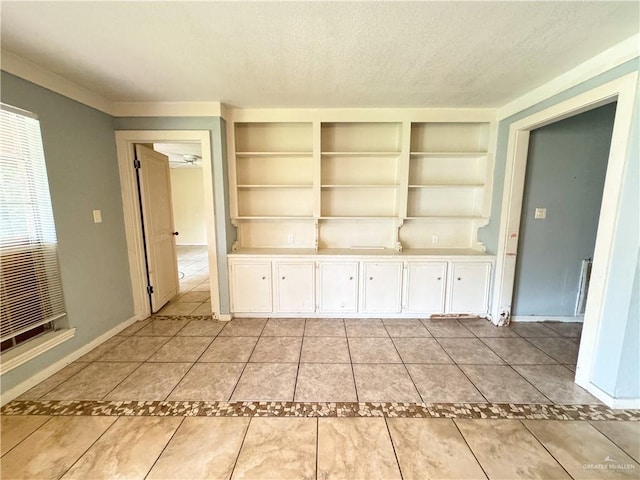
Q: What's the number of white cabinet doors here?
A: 6